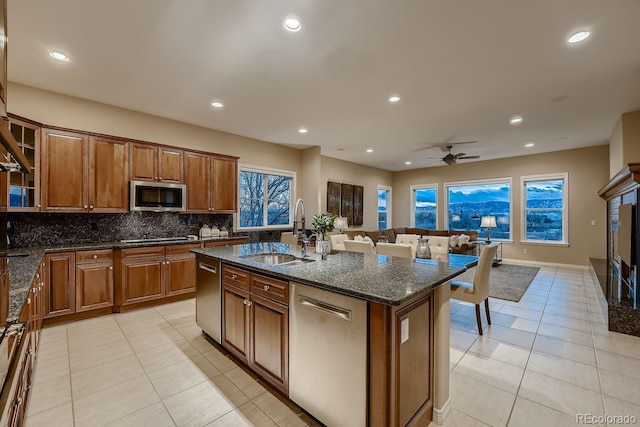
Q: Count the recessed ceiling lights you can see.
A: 10